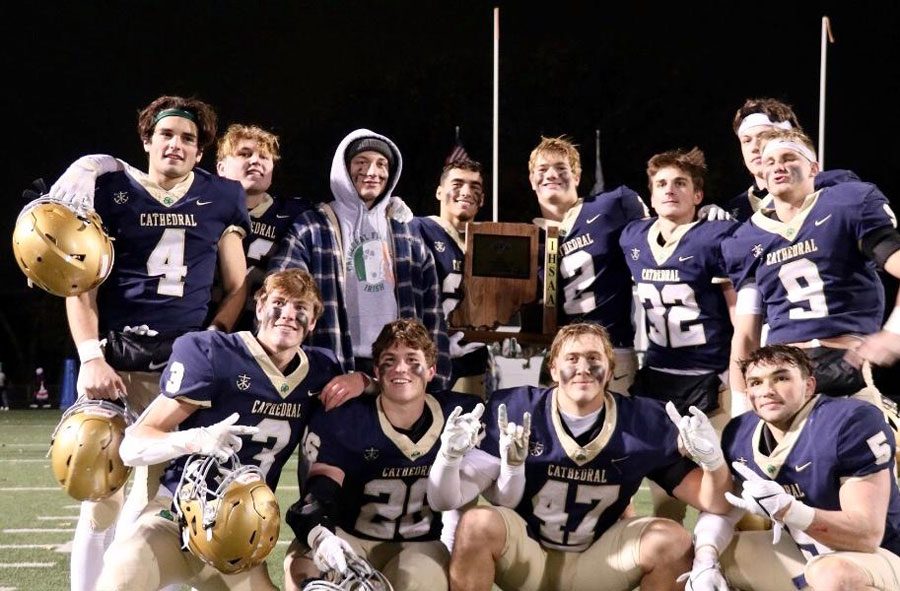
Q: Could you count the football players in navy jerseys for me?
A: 11